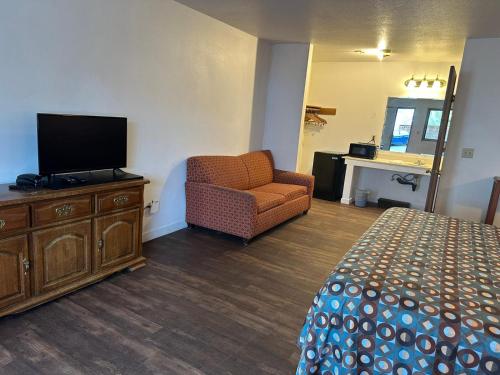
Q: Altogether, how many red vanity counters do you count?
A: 0